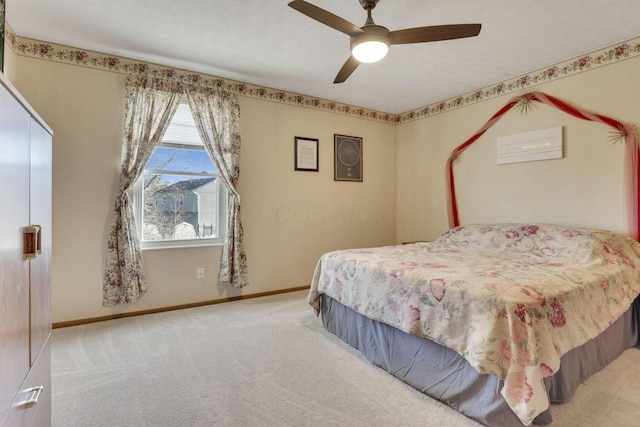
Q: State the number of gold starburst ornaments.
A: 3